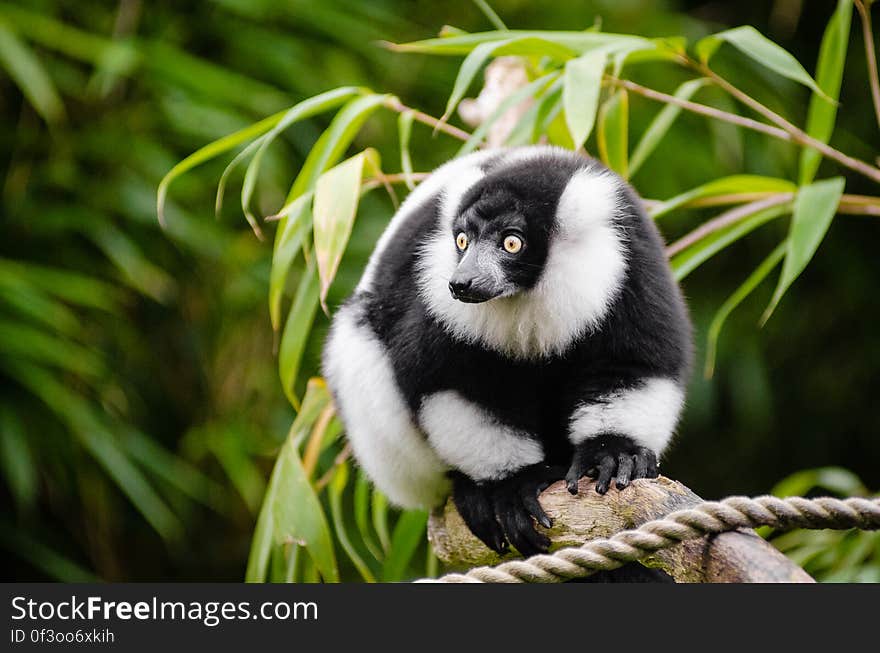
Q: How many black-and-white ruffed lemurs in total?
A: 1